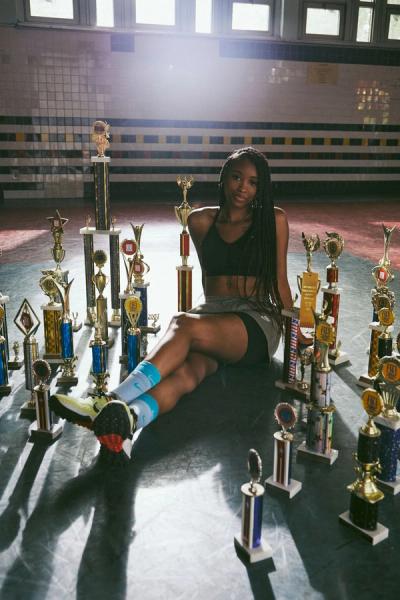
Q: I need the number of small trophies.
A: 3